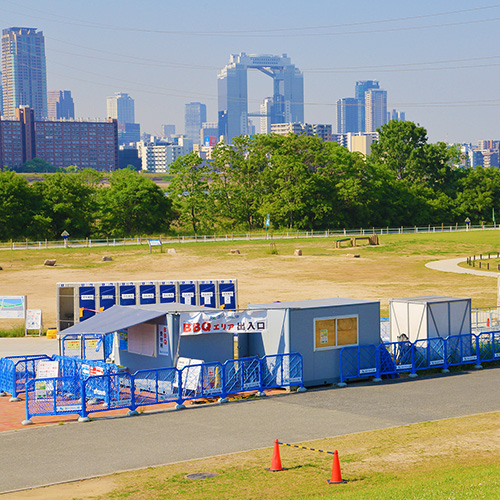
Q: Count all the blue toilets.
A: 8